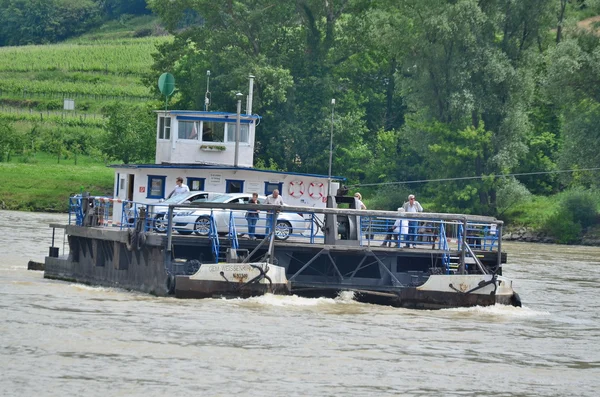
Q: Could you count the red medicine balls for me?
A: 0